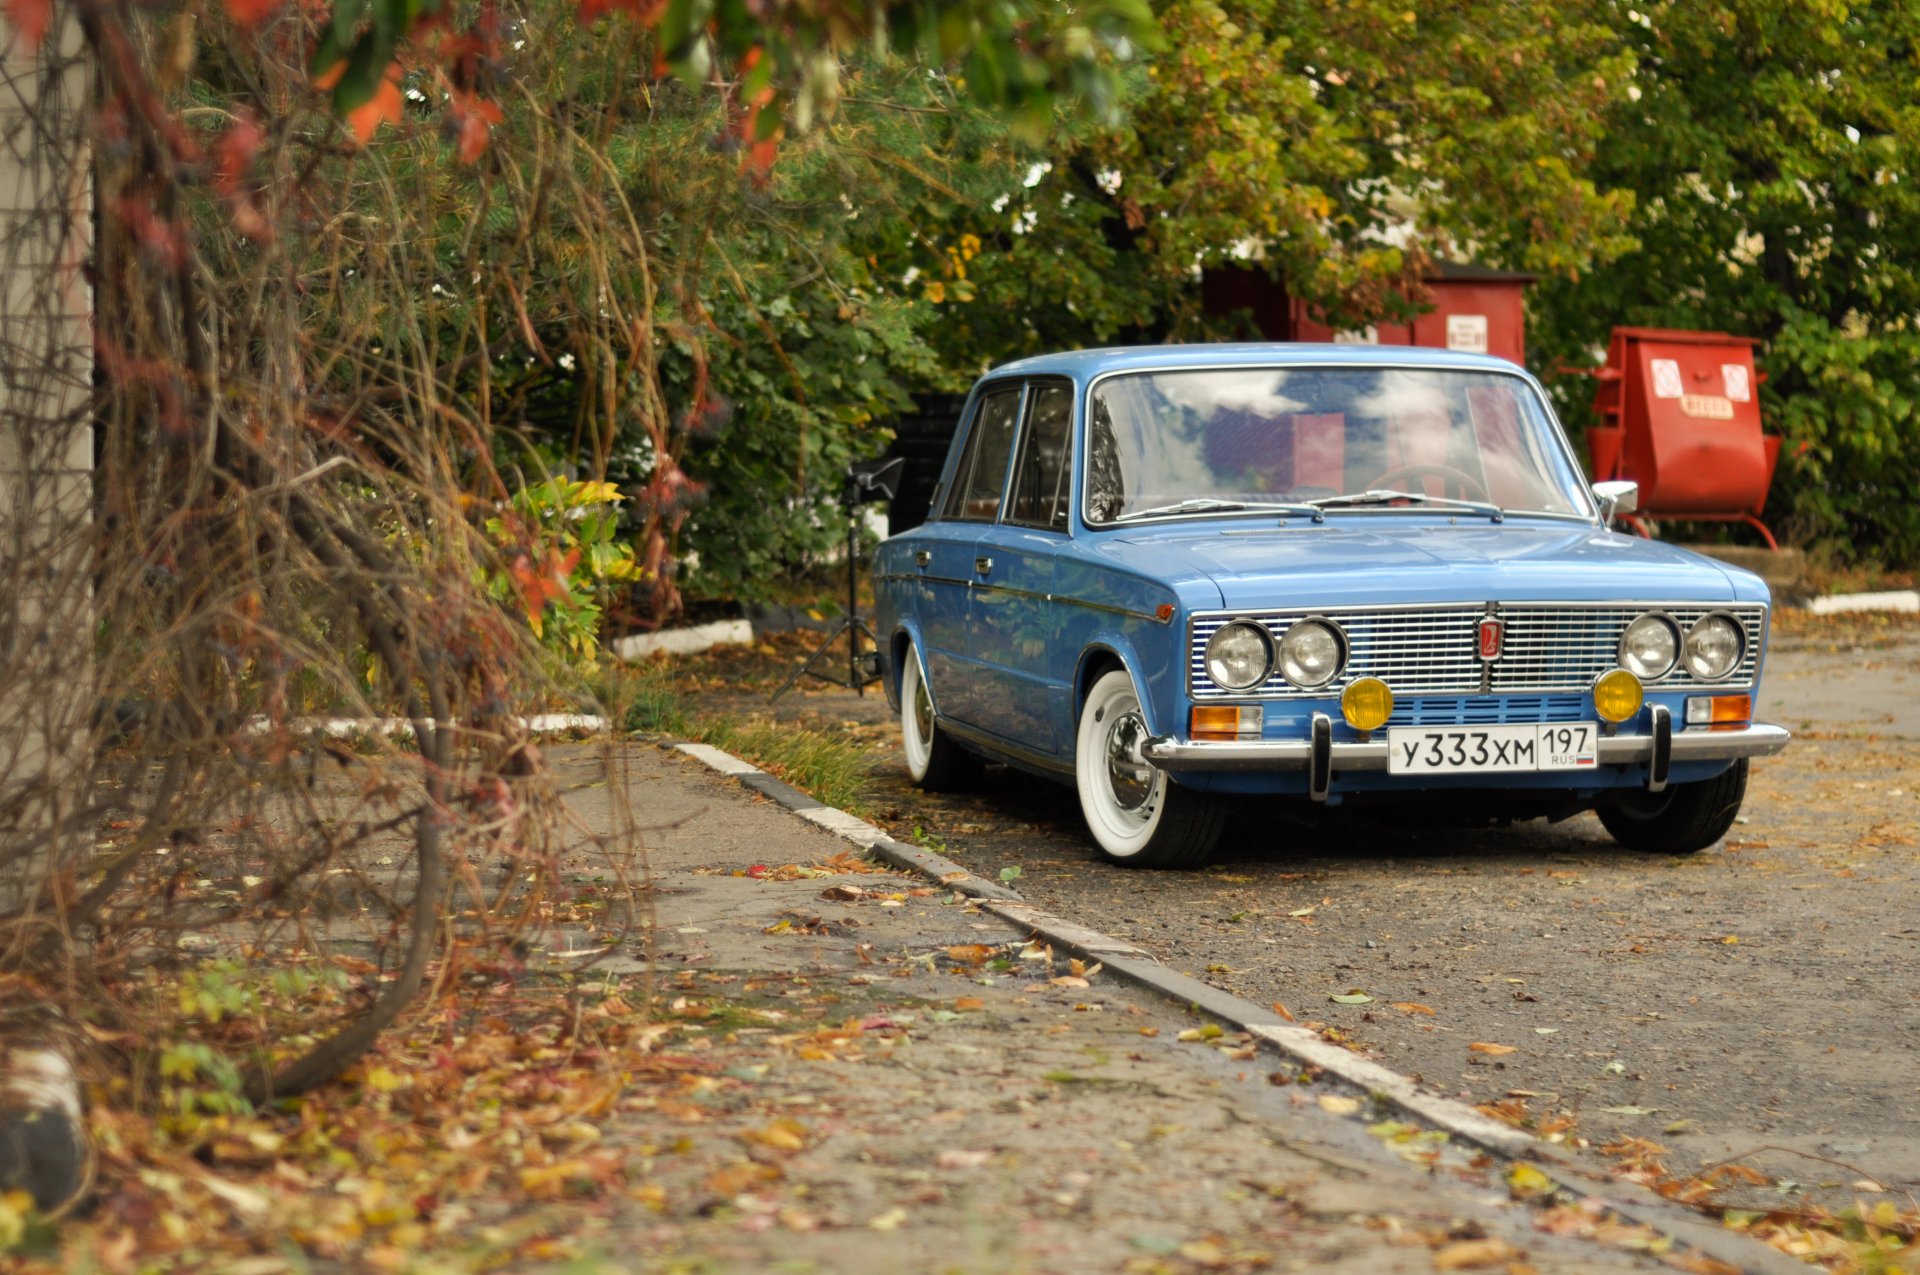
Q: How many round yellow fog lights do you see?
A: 2